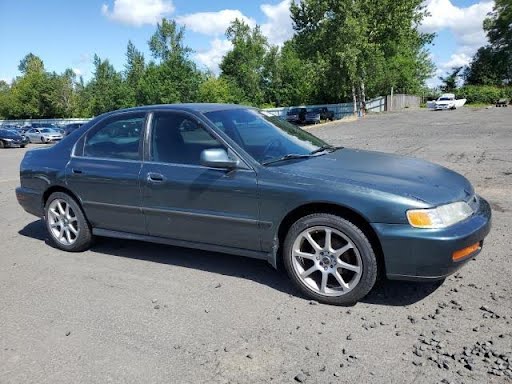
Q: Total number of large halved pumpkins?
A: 0